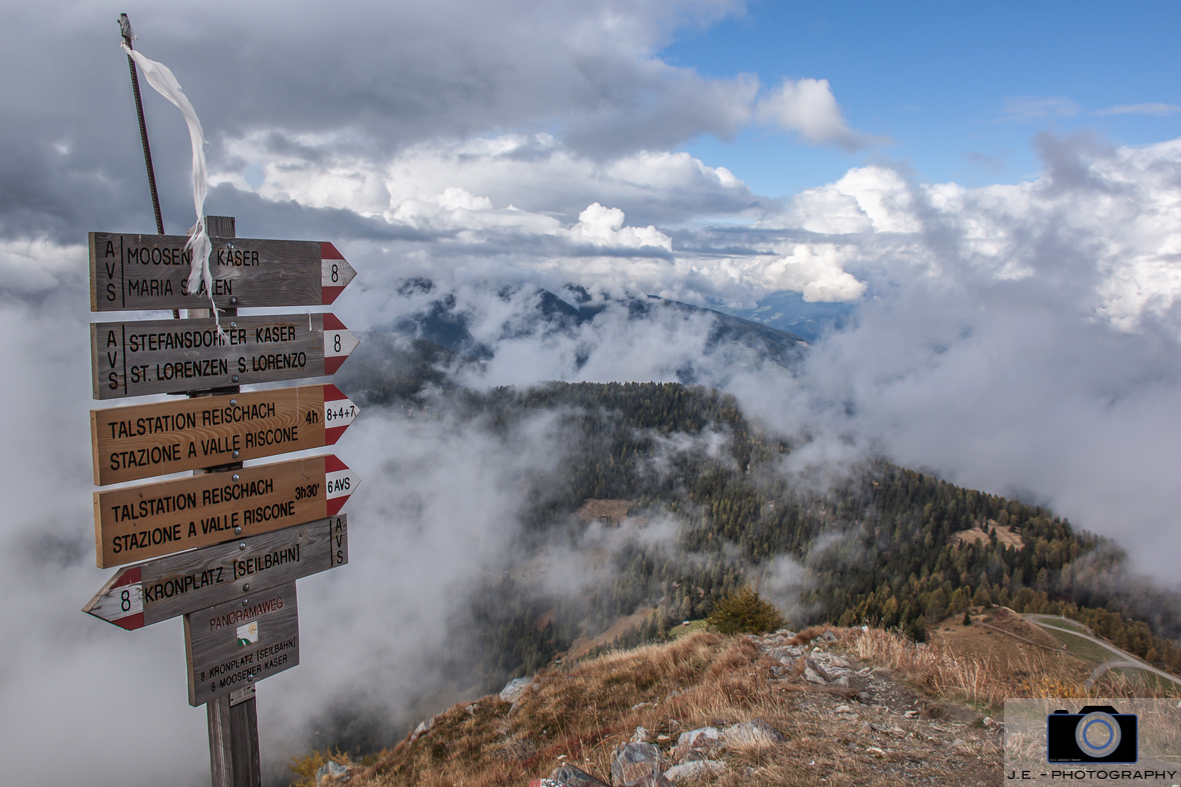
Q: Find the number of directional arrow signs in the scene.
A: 5